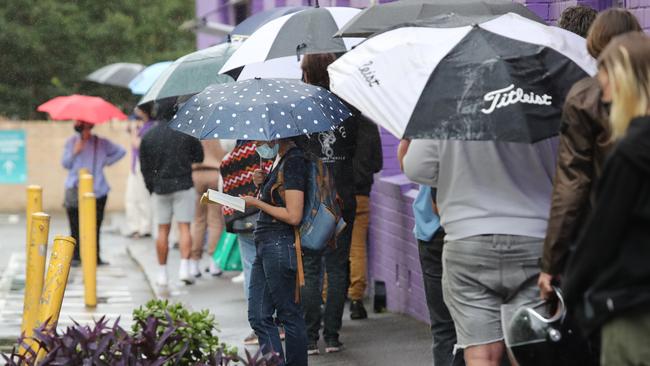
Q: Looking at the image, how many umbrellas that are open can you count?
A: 9